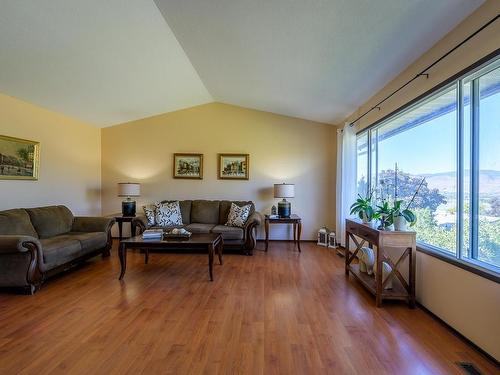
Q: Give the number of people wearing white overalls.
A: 0